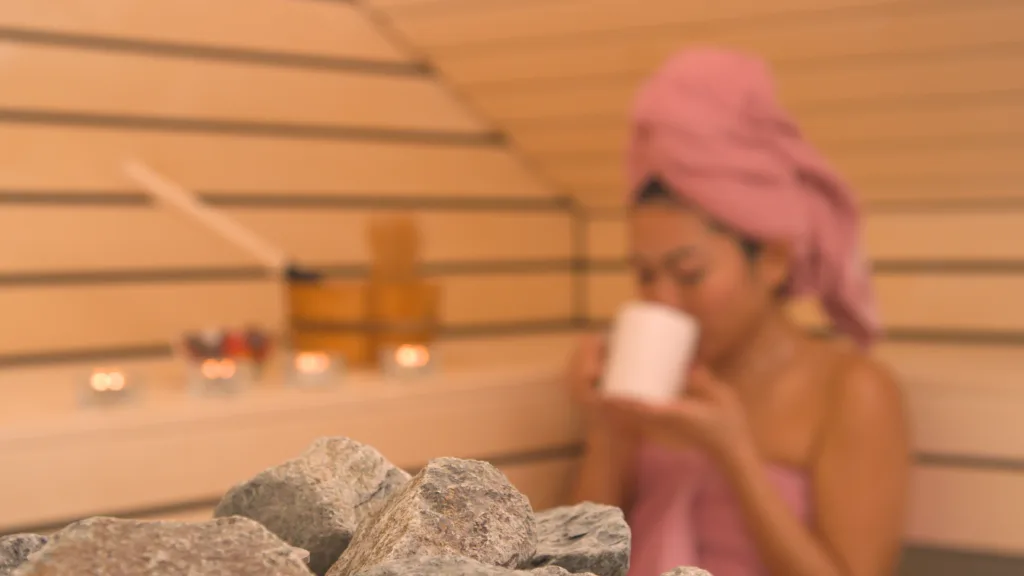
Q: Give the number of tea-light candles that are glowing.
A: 4